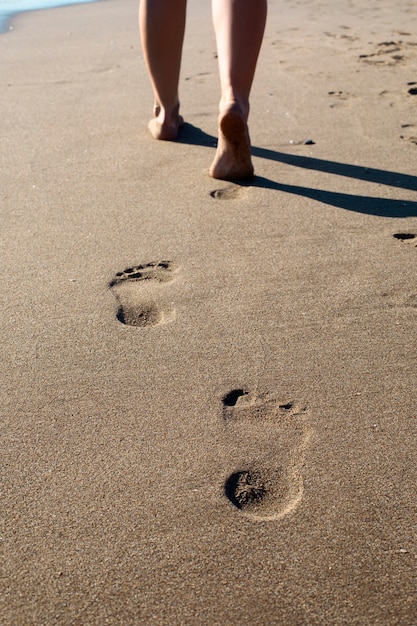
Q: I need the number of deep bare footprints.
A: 2